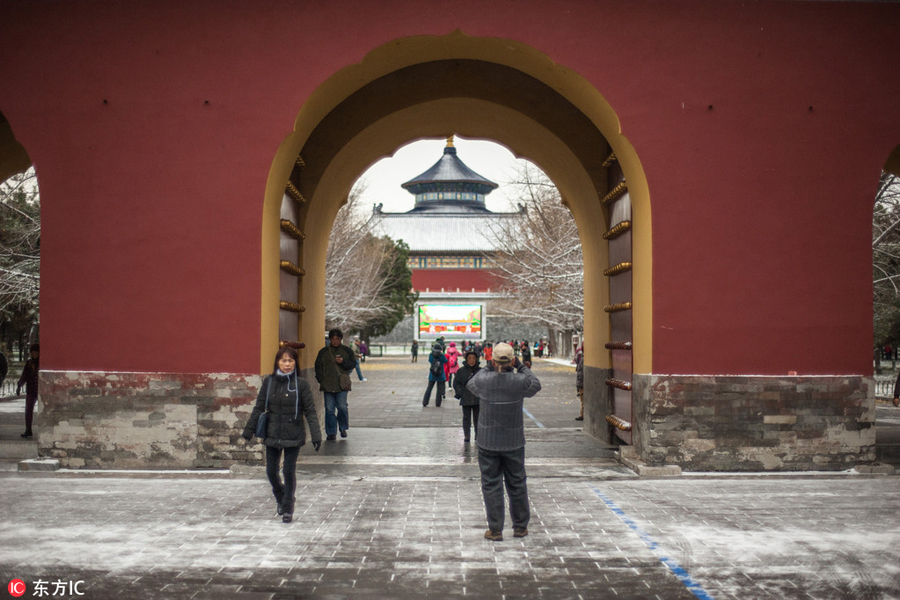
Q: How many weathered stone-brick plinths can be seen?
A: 2